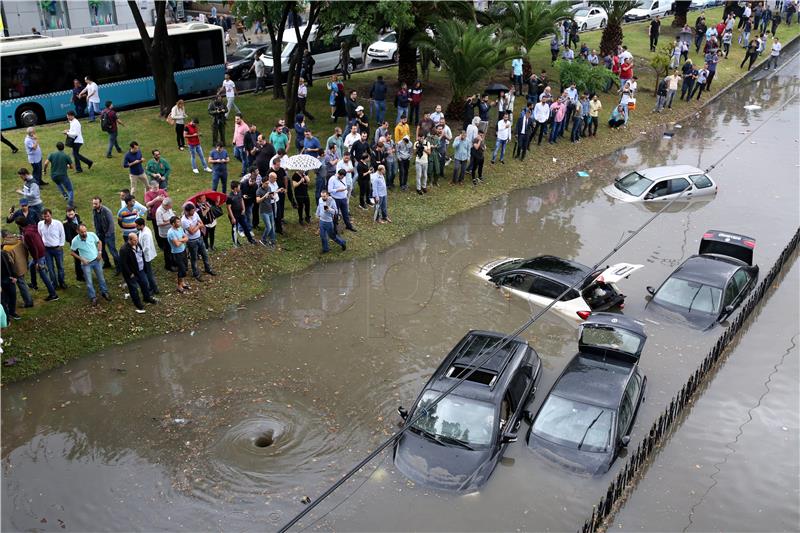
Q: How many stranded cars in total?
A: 5